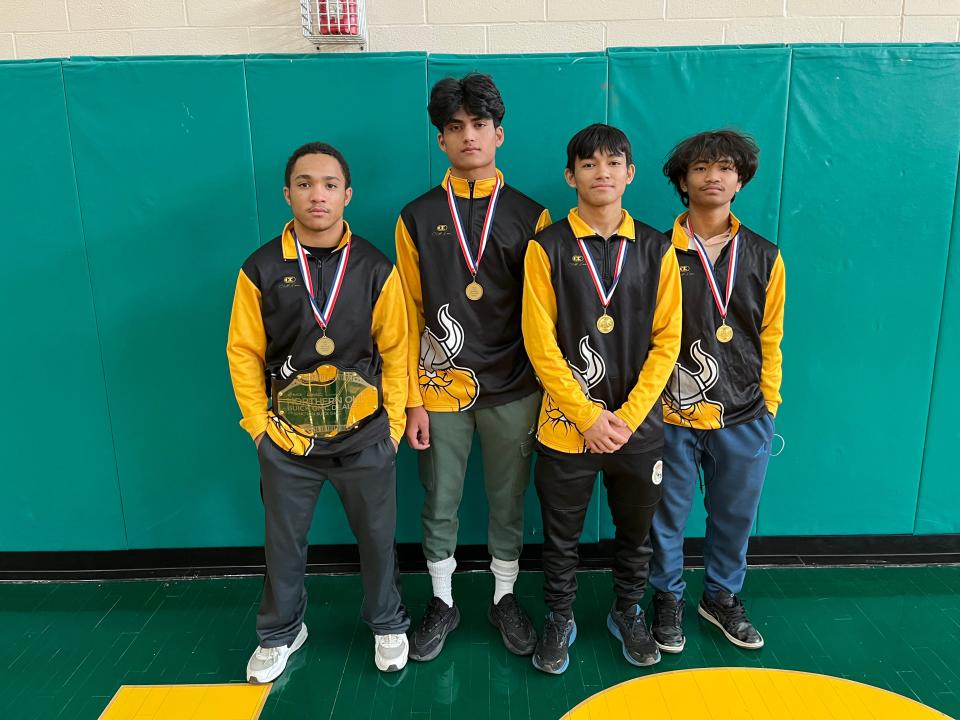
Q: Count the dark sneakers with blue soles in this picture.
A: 2